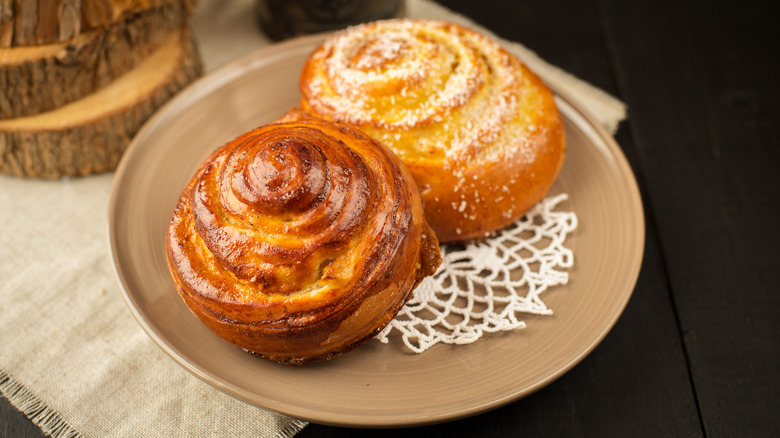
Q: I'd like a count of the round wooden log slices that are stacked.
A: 3